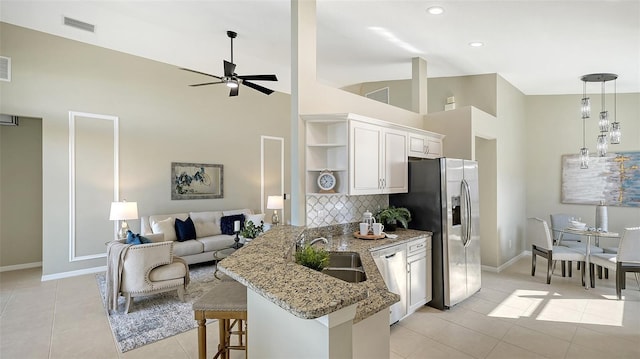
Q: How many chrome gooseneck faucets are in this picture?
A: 1